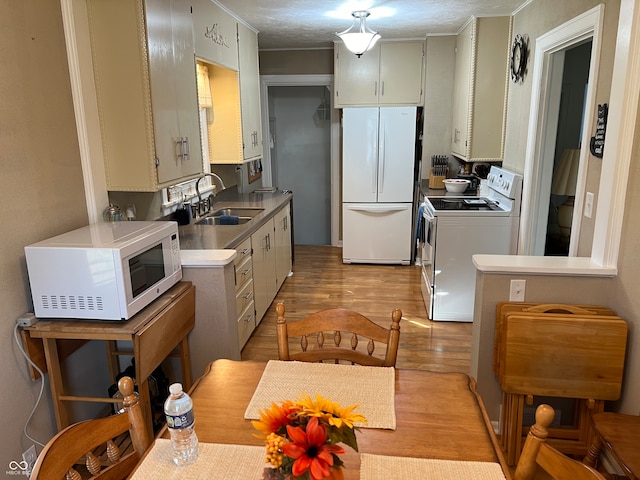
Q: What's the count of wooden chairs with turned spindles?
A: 3